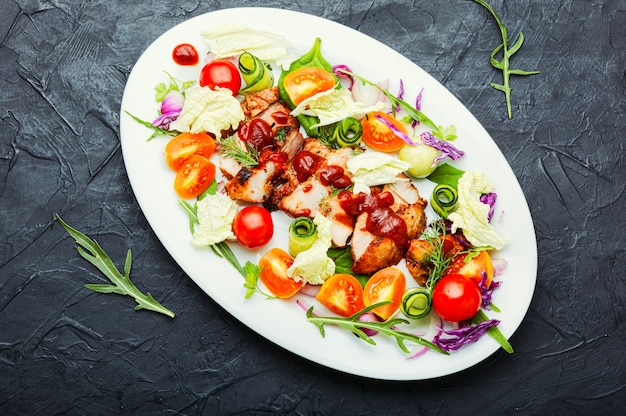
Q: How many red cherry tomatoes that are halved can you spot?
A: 0